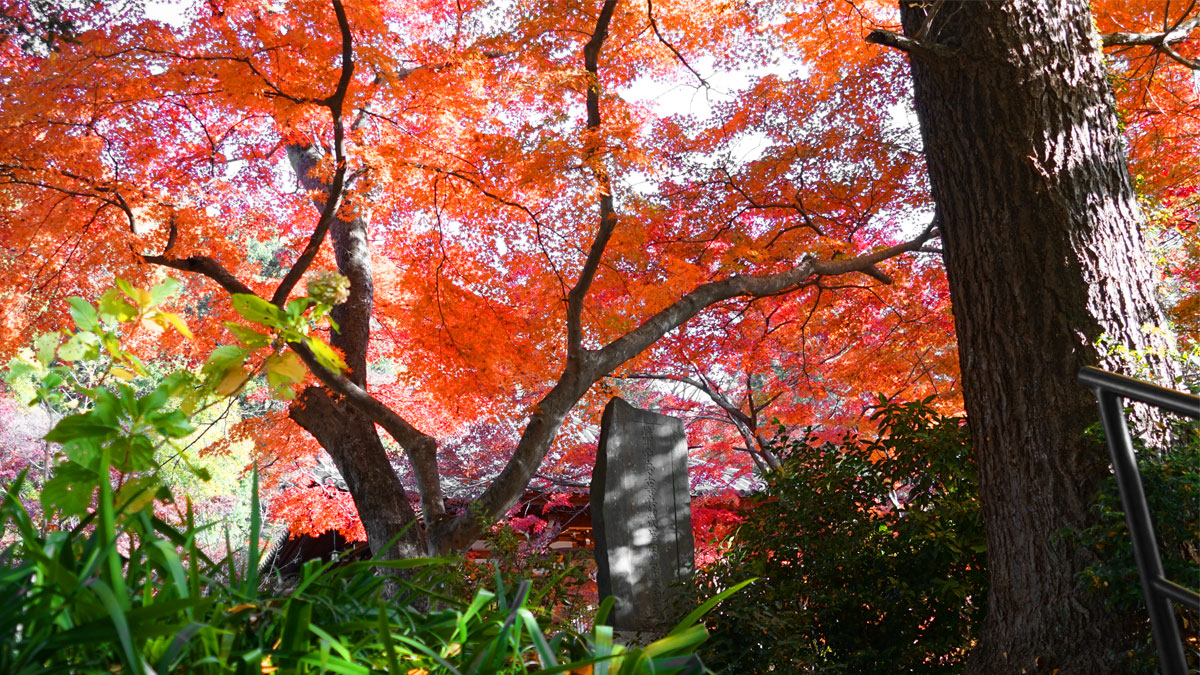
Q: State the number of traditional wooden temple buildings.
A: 1